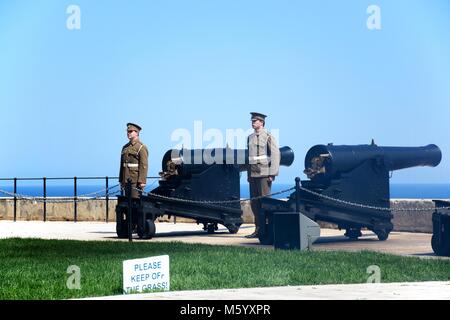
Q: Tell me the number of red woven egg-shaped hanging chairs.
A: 0